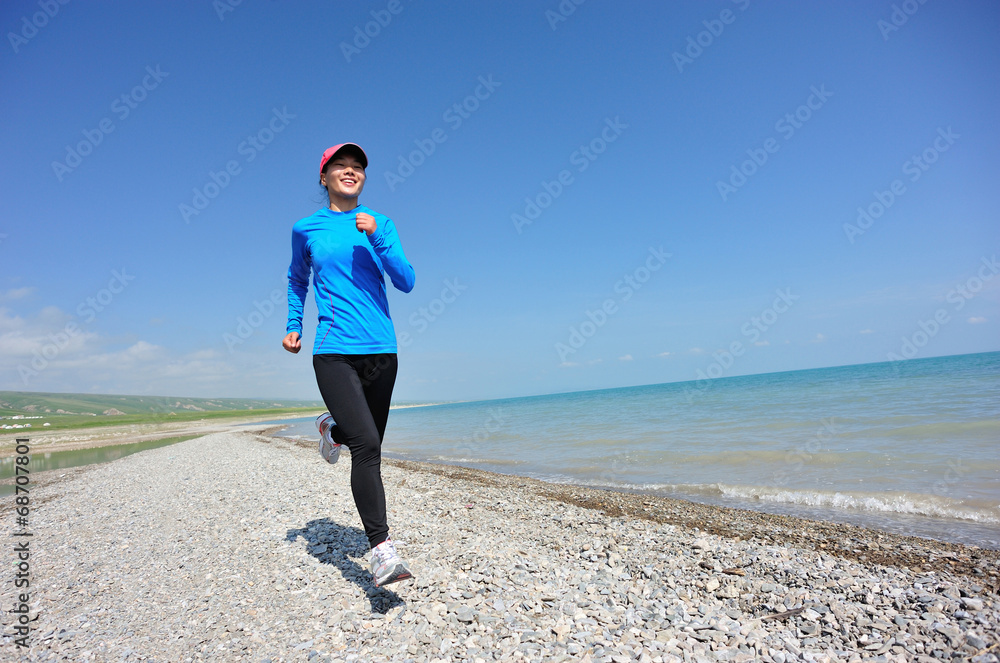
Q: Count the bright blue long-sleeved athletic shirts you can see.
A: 1